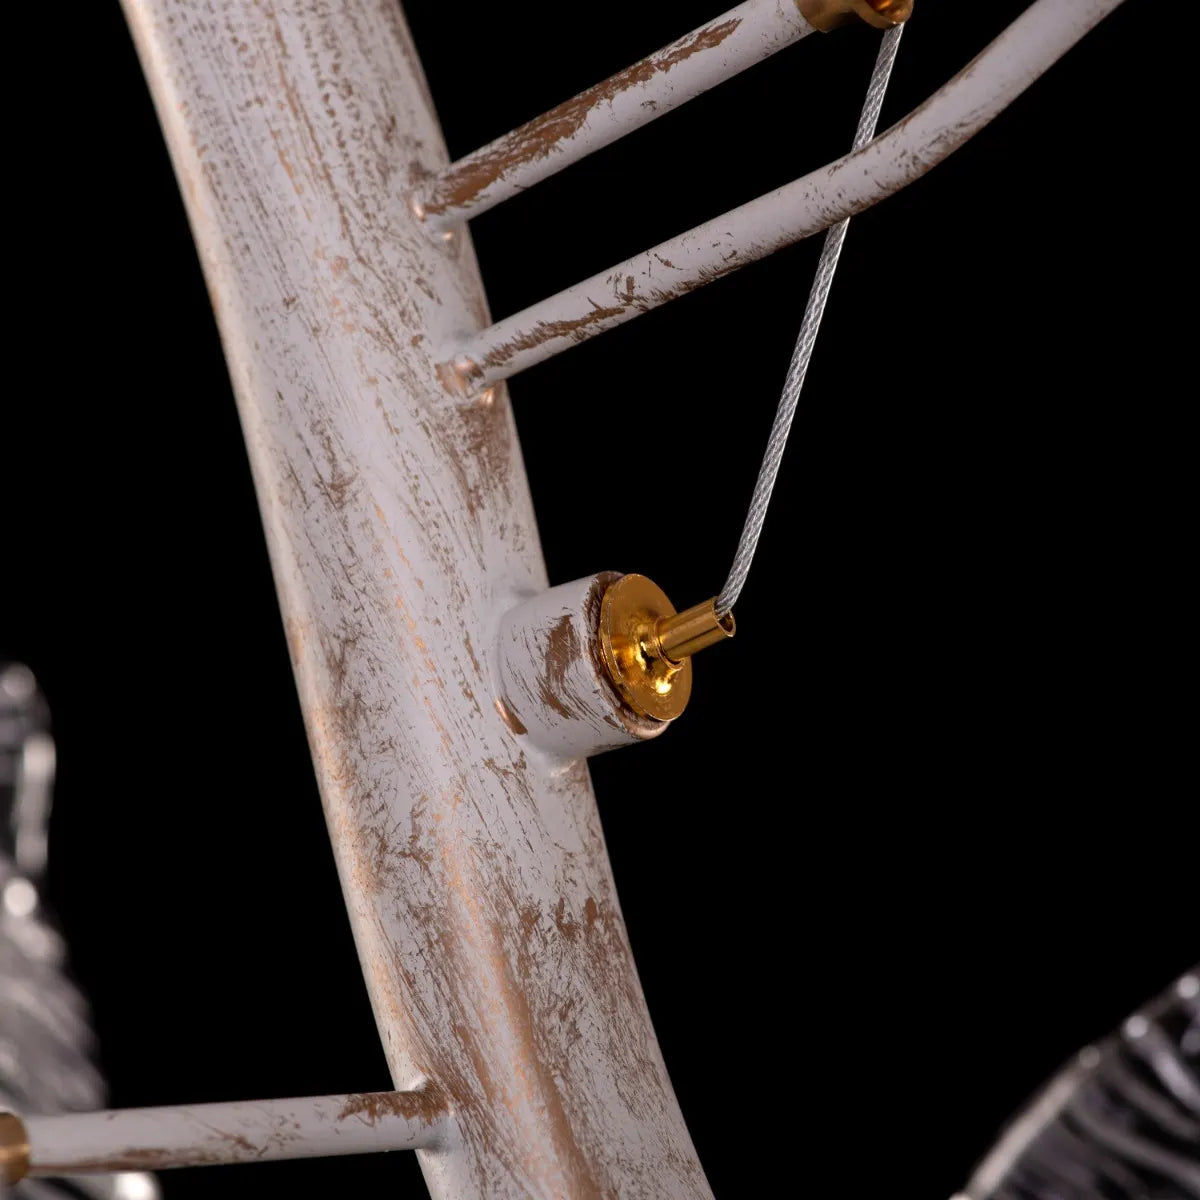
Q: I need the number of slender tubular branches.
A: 3